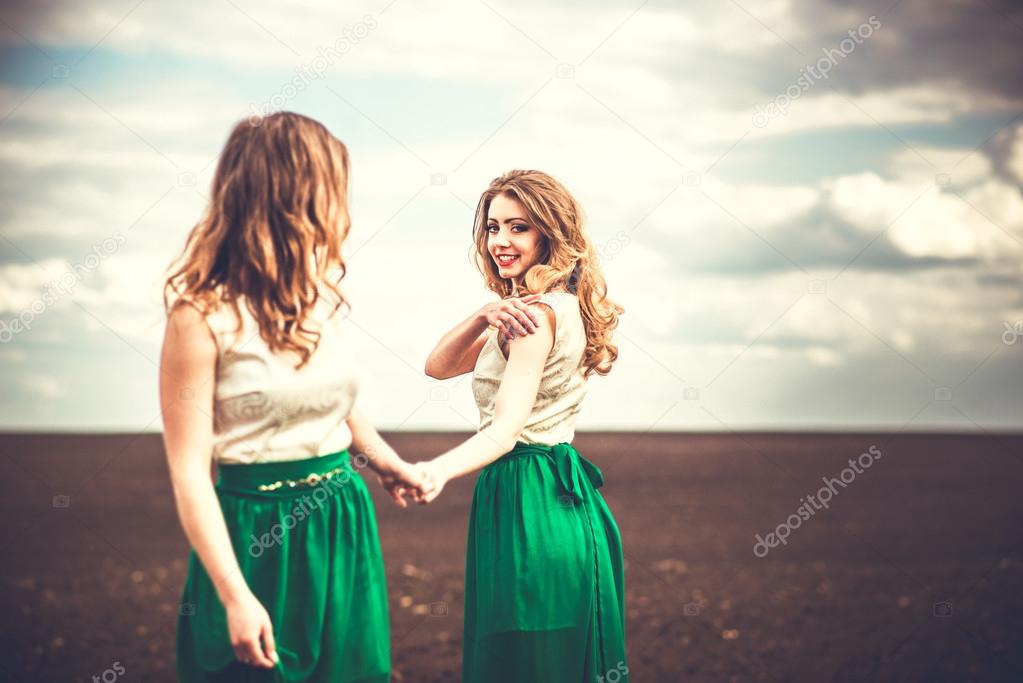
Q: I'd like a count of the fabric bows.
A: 1